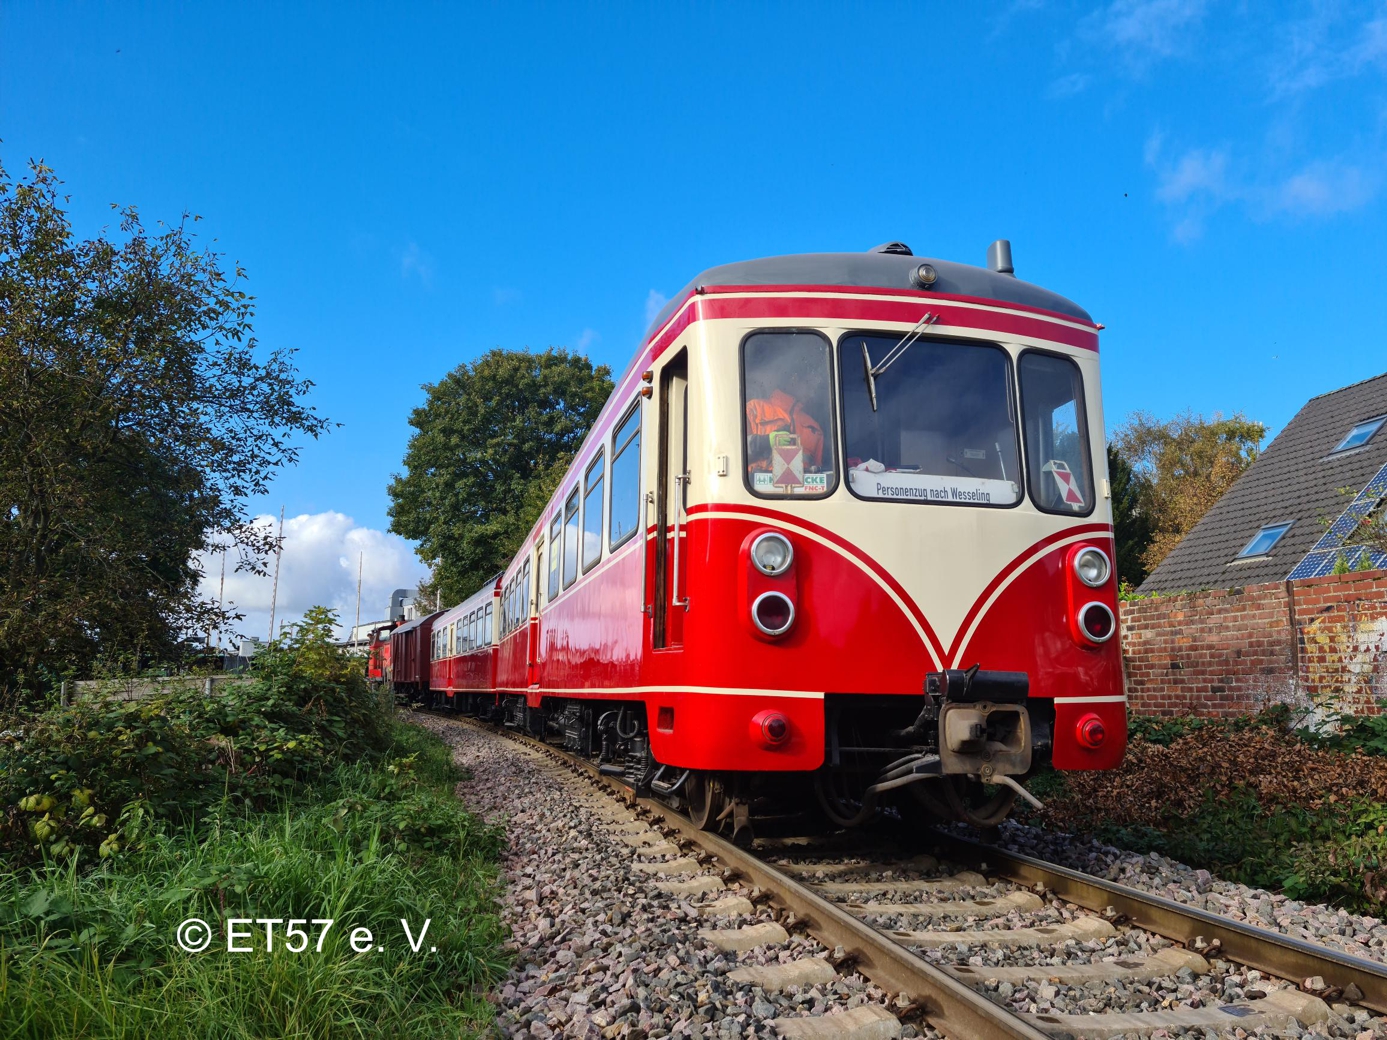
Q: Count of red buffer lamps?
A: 2